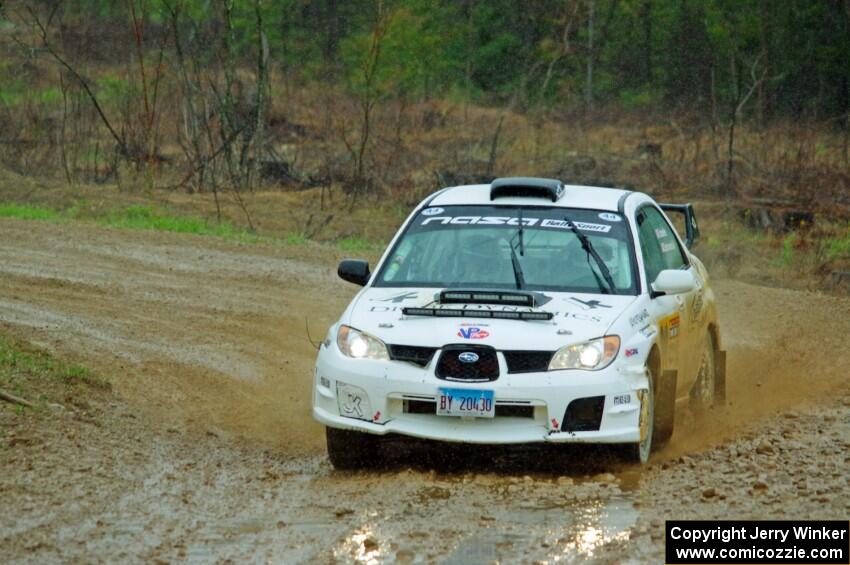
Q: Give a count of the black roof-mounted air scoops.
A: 1